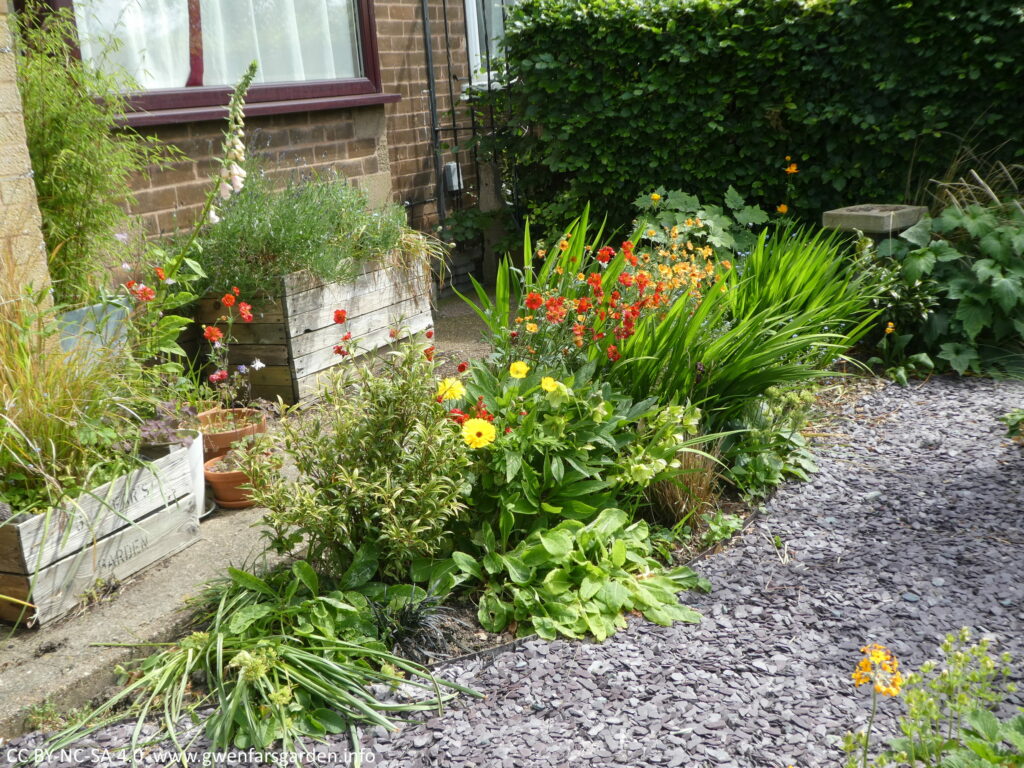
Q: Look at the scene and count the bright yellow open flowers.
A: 4